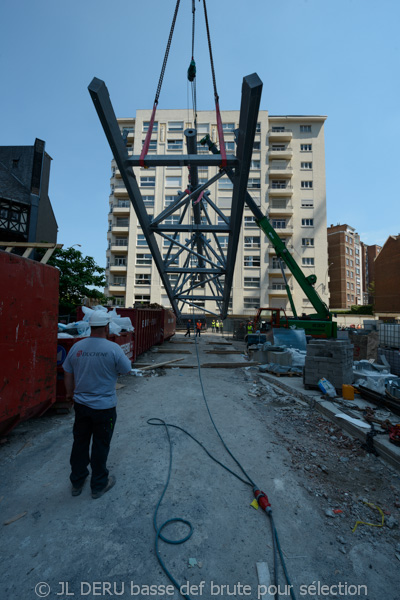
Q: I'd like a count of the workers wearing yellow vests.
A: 4